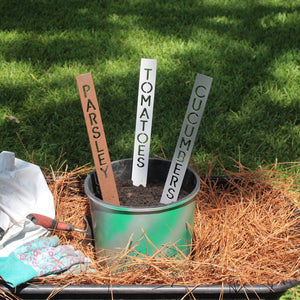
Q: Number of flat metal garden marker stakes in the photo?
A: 3